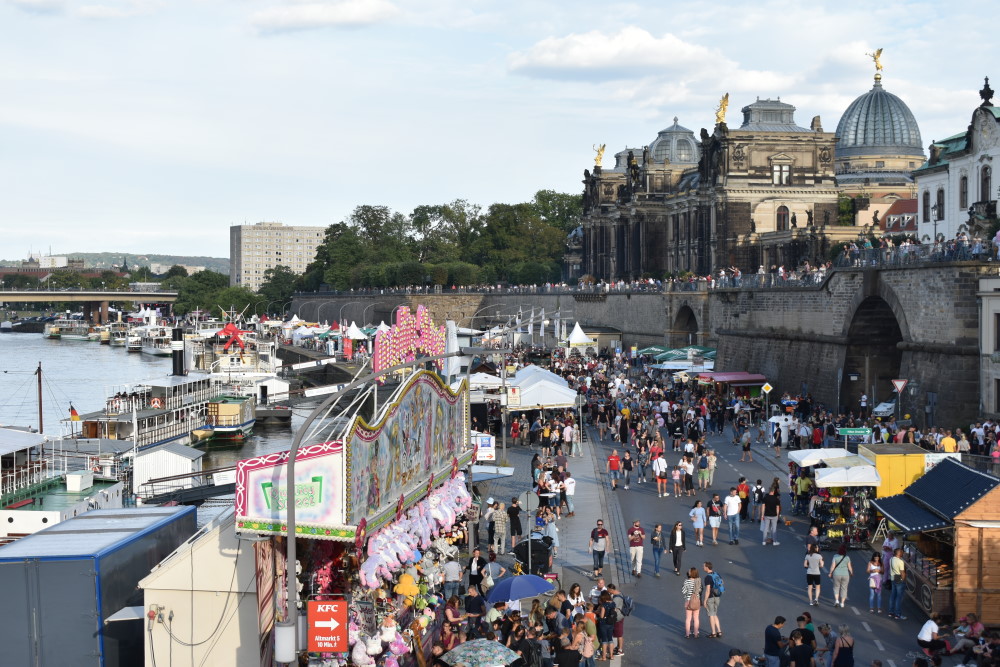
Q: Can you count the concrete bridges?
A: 1